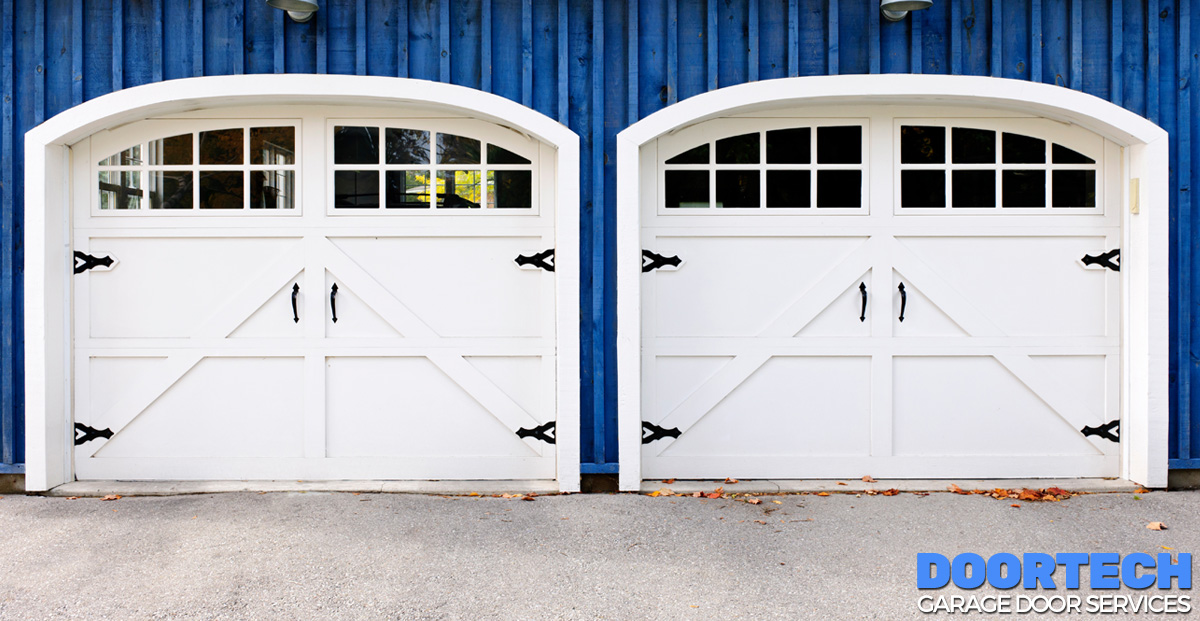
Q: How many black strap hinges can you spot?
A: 8